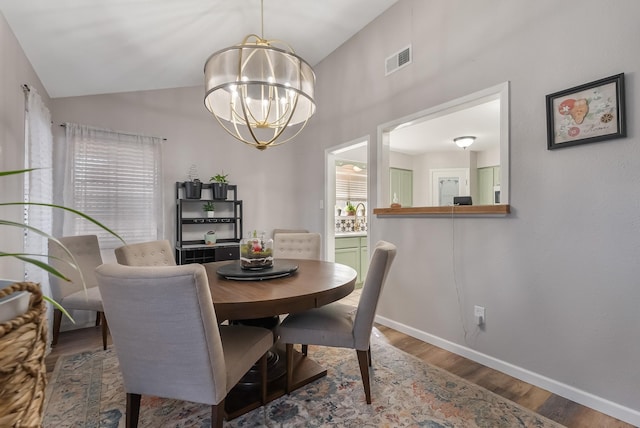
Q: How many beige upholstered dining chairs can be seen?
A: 6